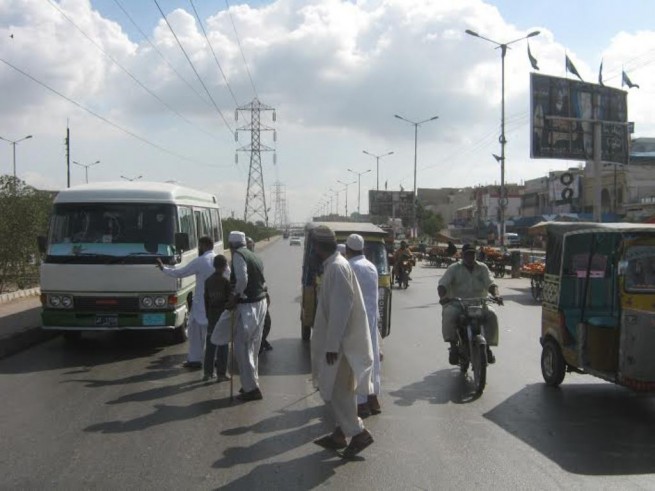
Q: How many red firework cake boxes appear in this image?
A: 0